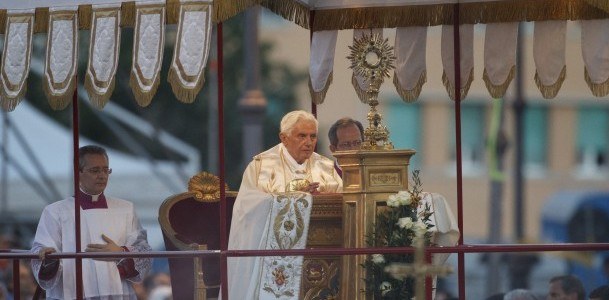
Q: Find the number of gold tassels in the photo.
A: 12